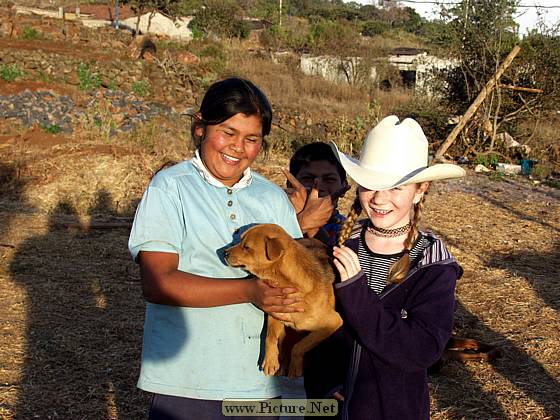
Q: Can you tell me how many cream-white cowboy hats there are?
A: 1